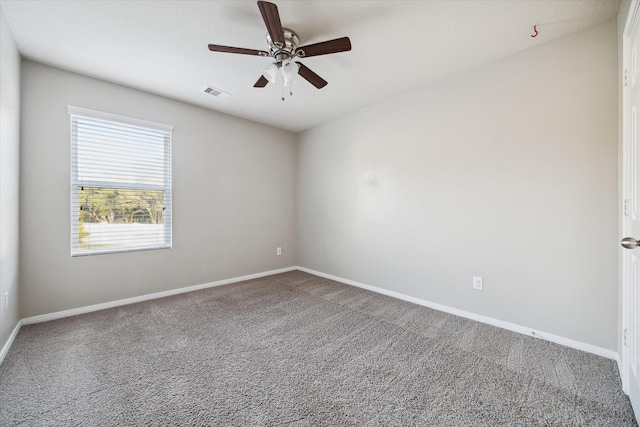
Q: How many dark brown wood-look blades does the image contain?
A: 5